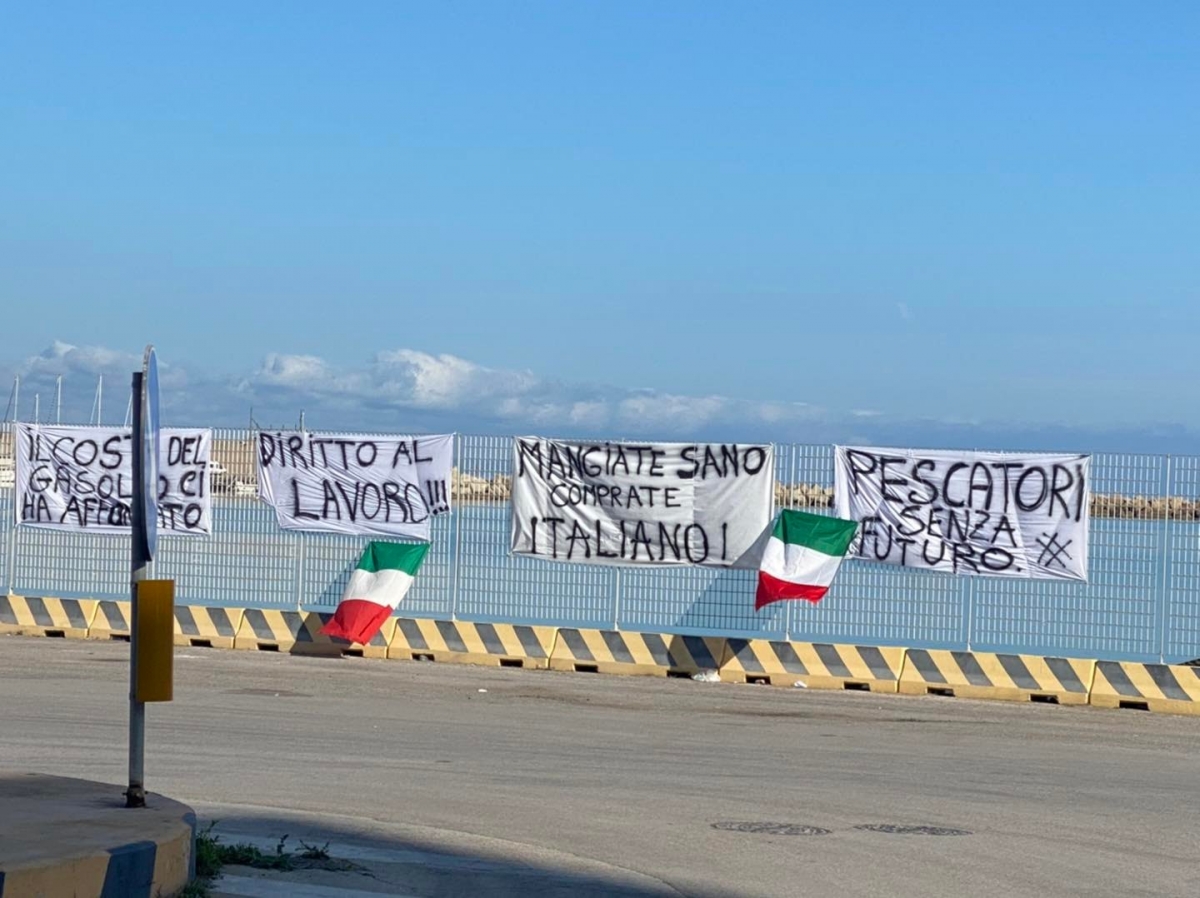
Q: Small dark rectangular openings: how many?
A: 14